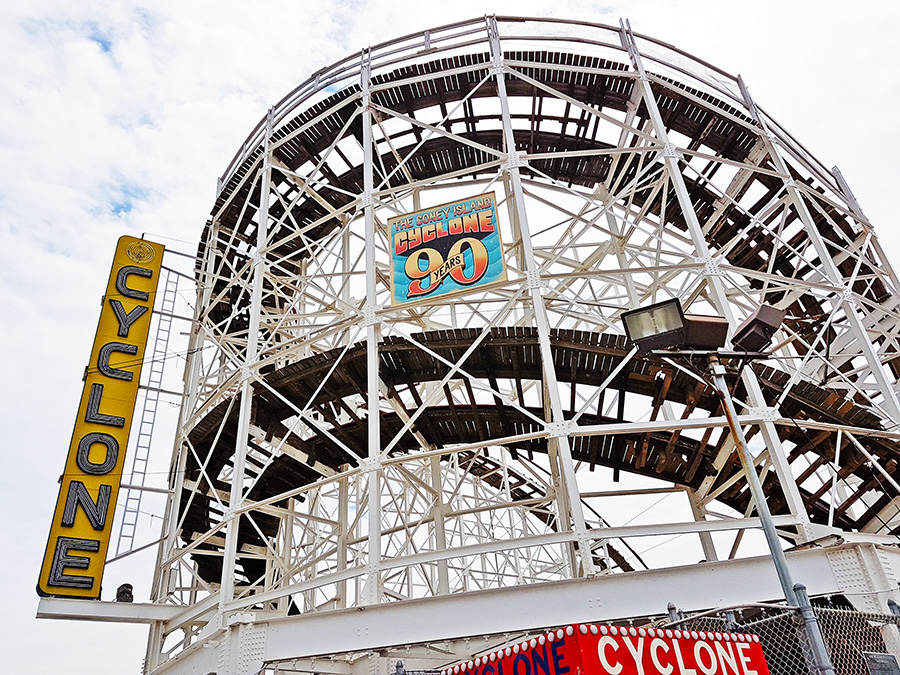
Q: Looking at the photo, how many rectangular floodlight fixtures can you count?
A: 3